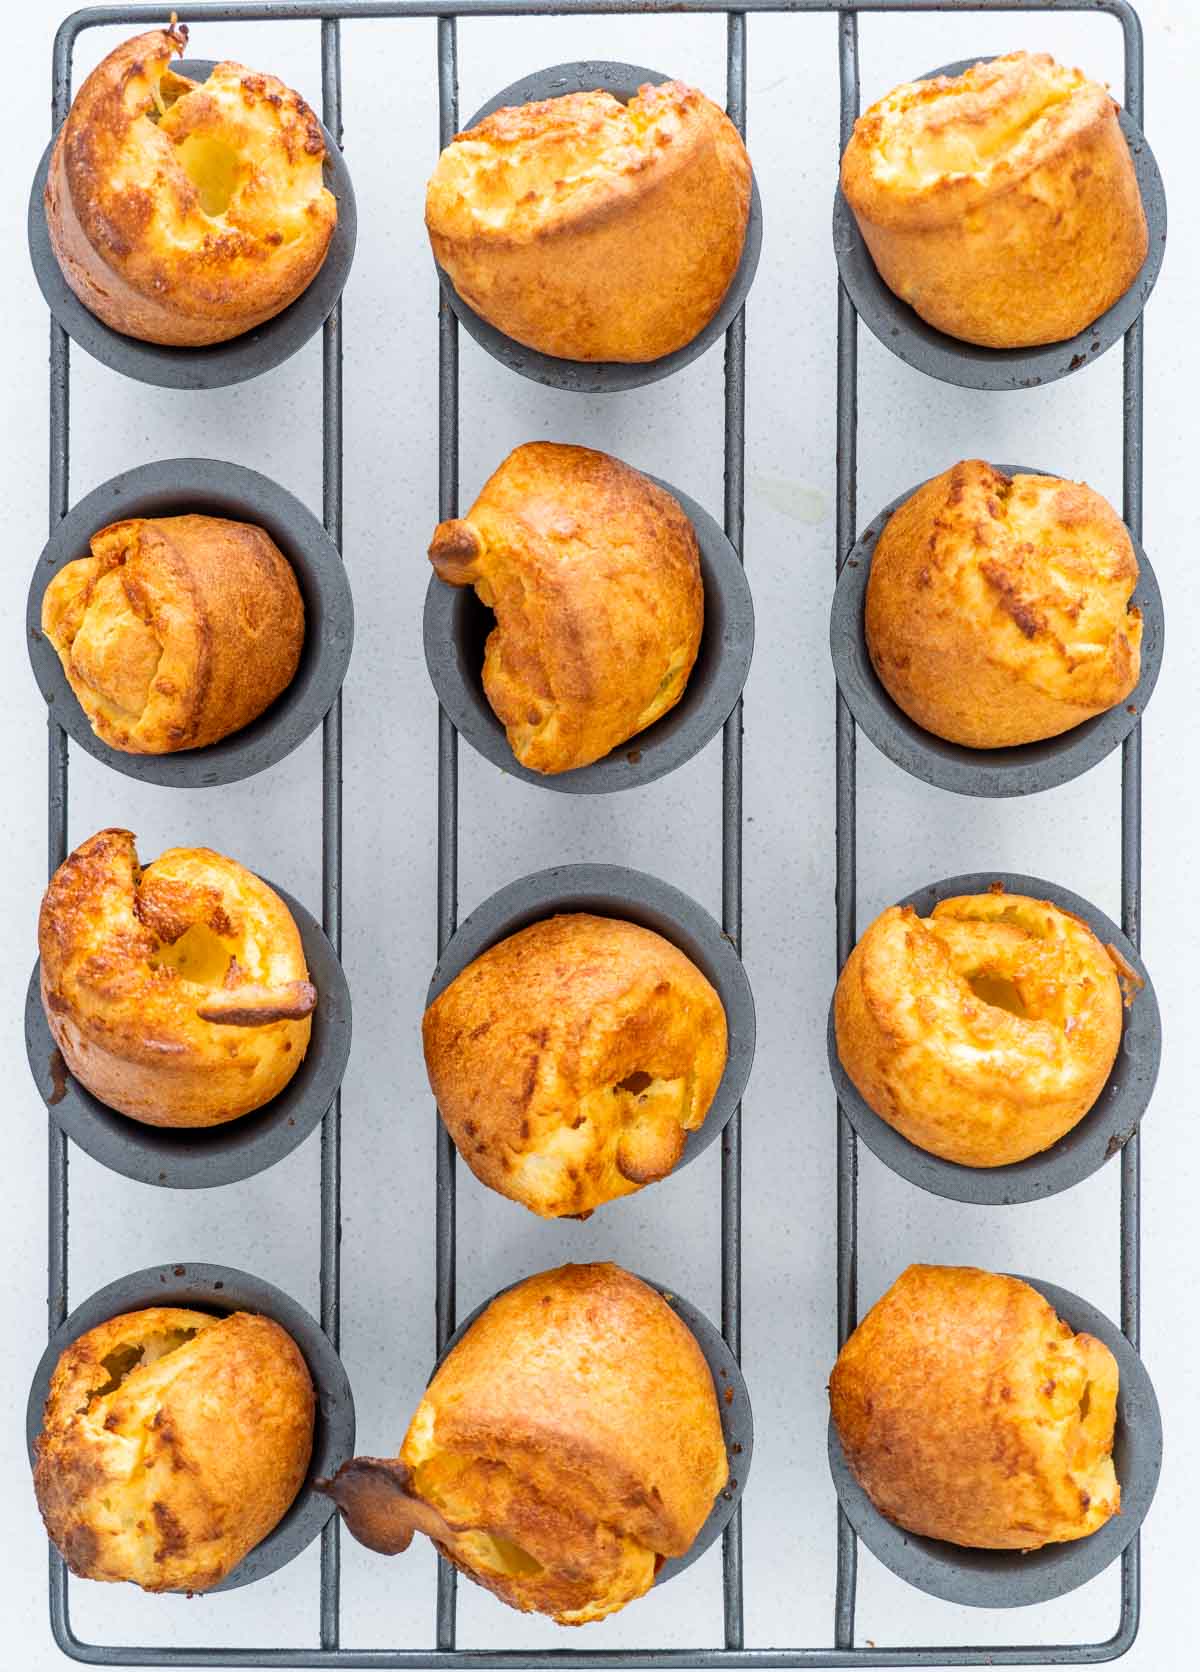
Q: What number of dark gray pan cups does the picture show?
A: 12